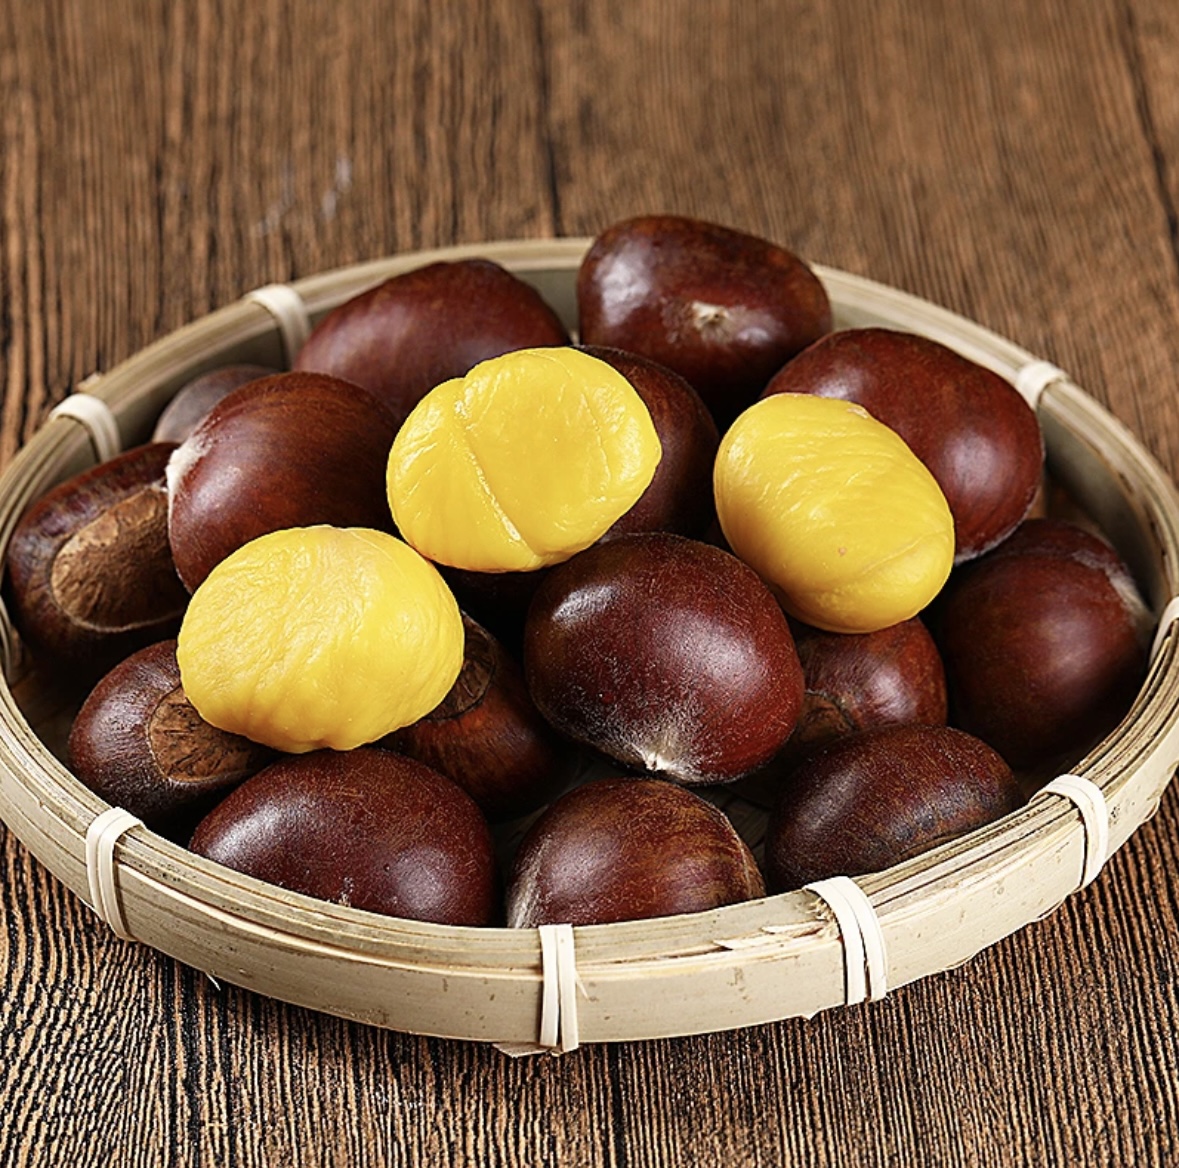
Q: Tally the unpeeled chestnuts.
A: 15